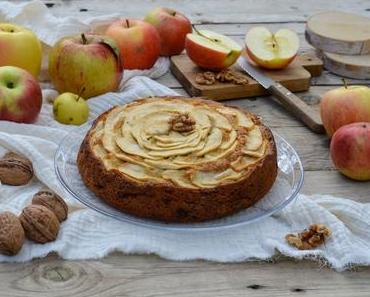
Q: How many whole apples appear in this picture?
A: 8